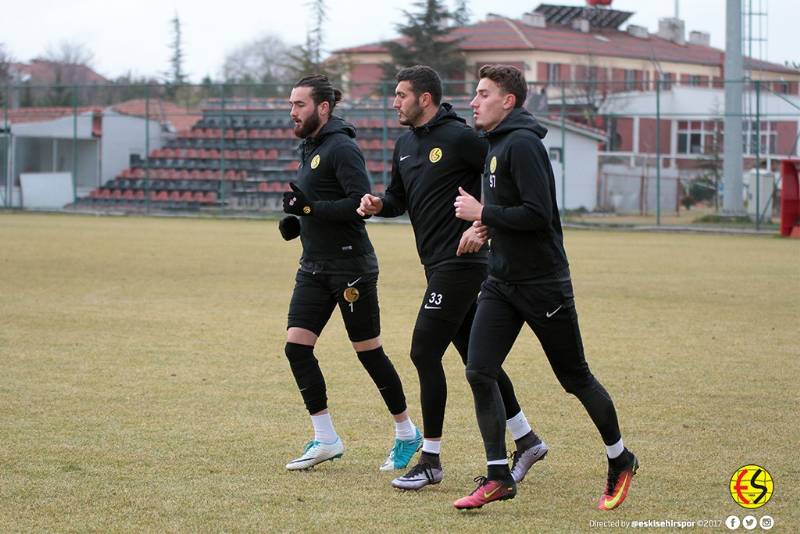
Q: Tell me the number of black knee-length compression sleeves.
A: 2